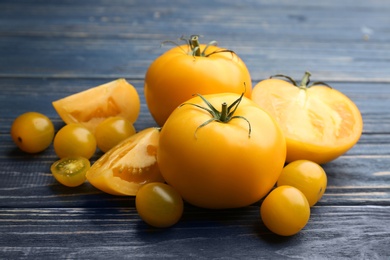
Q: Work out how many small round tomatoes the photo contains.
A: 6